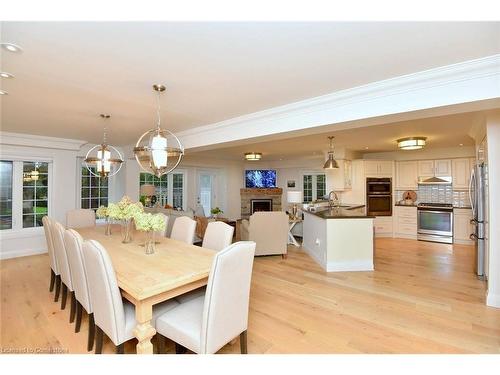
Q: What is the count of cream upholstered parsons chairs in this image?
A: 9